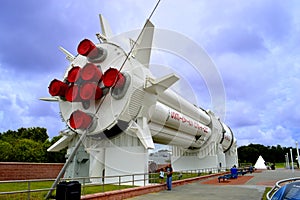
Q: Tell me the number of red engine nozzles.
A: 8